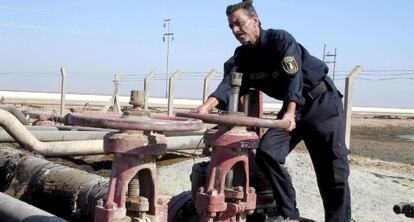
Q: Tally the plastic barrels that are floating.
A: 0